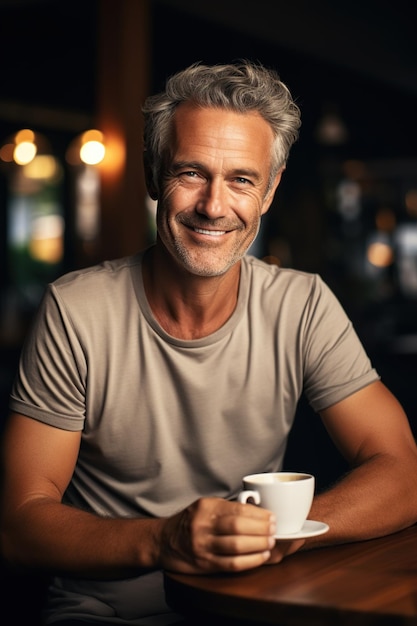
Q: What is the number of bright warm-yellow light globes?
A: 2